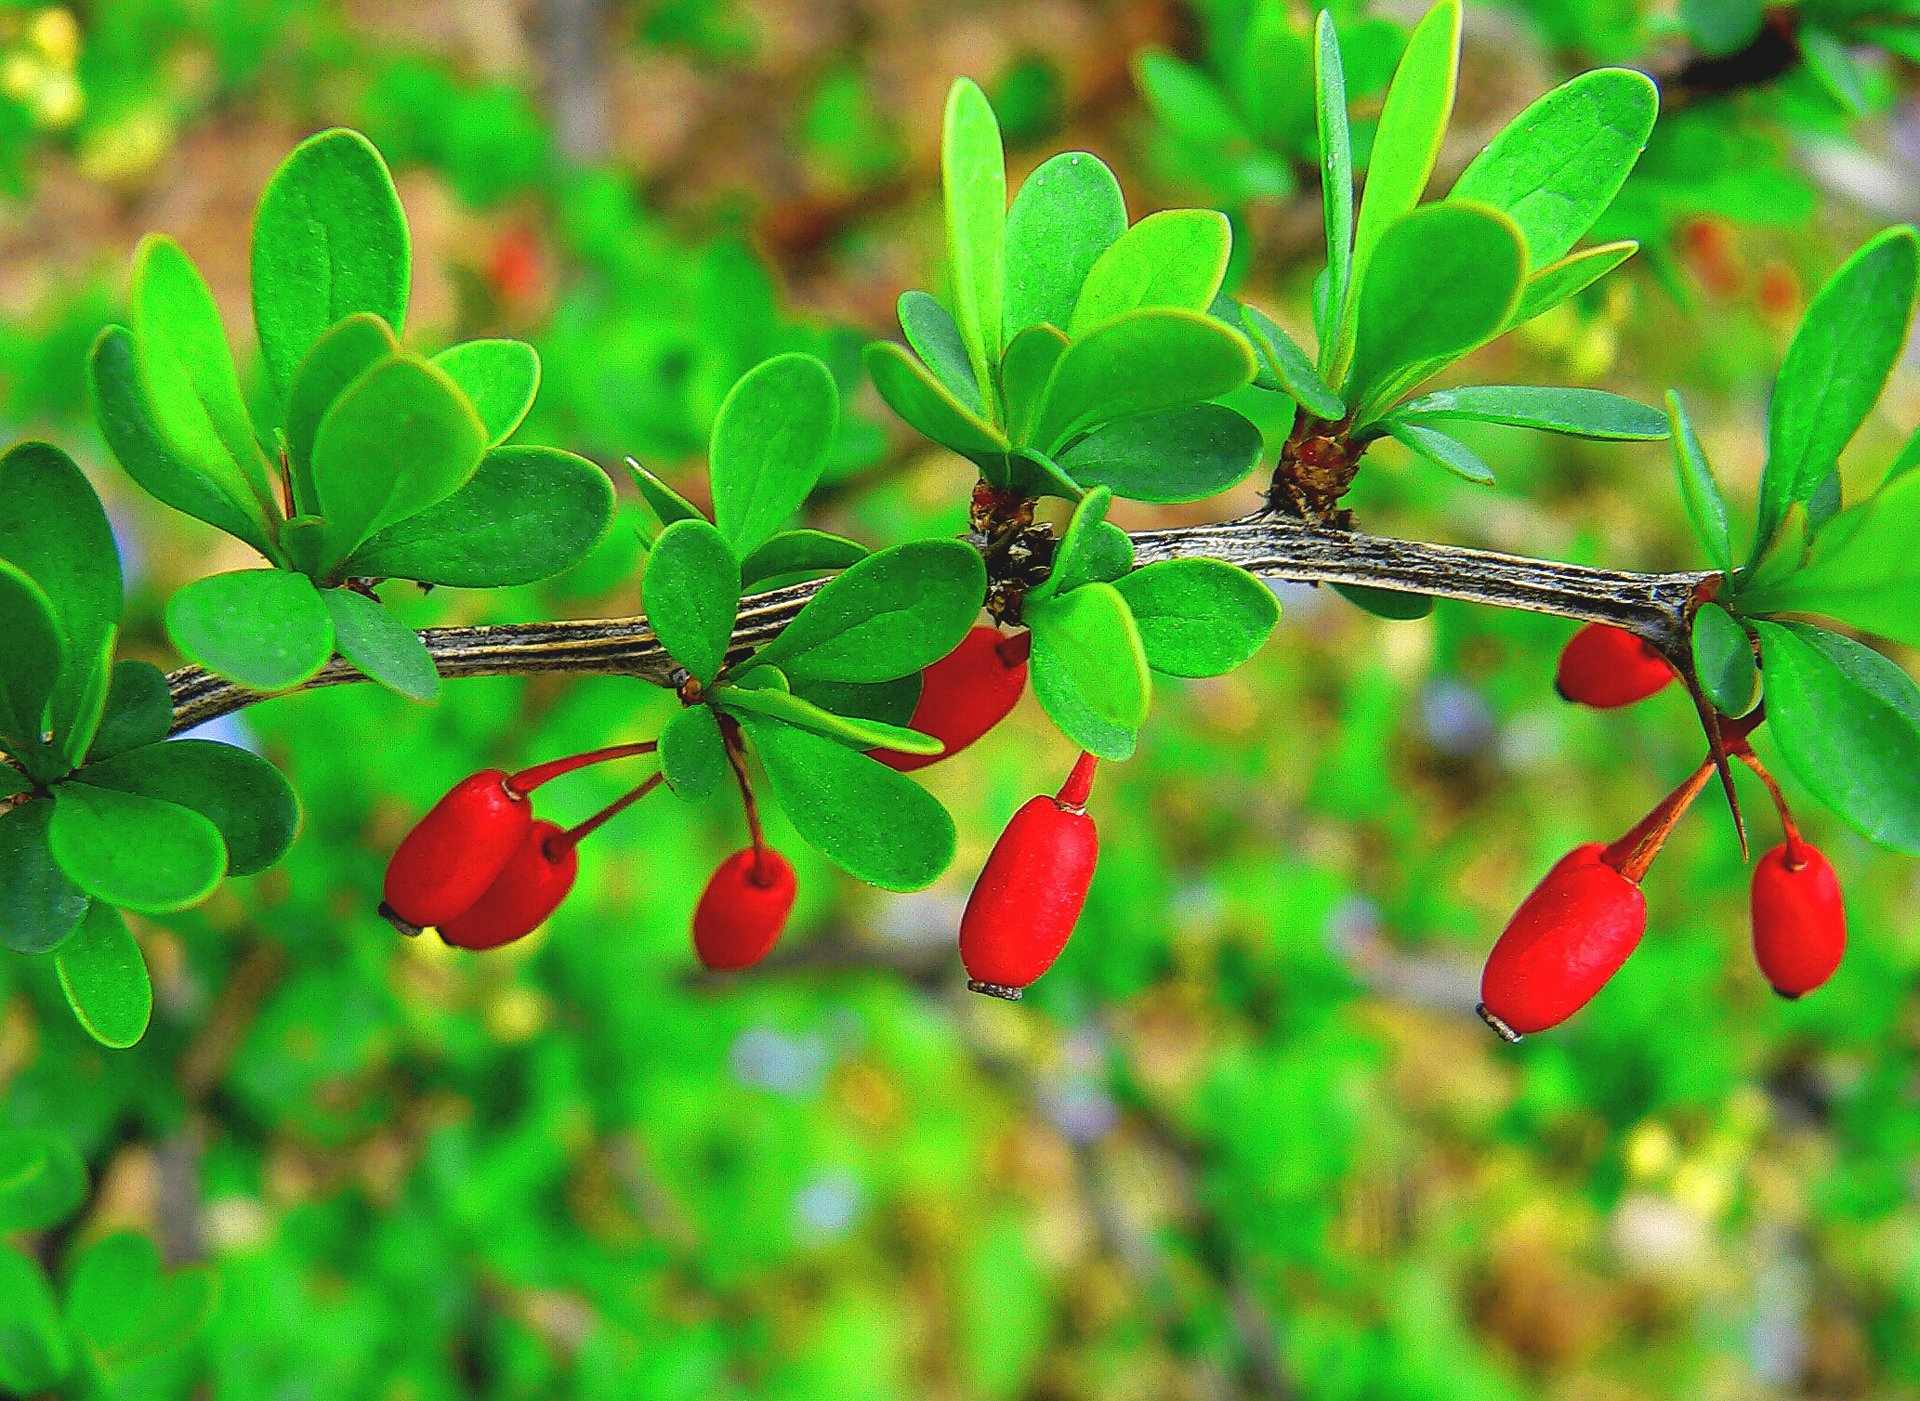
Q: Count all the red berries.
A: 8